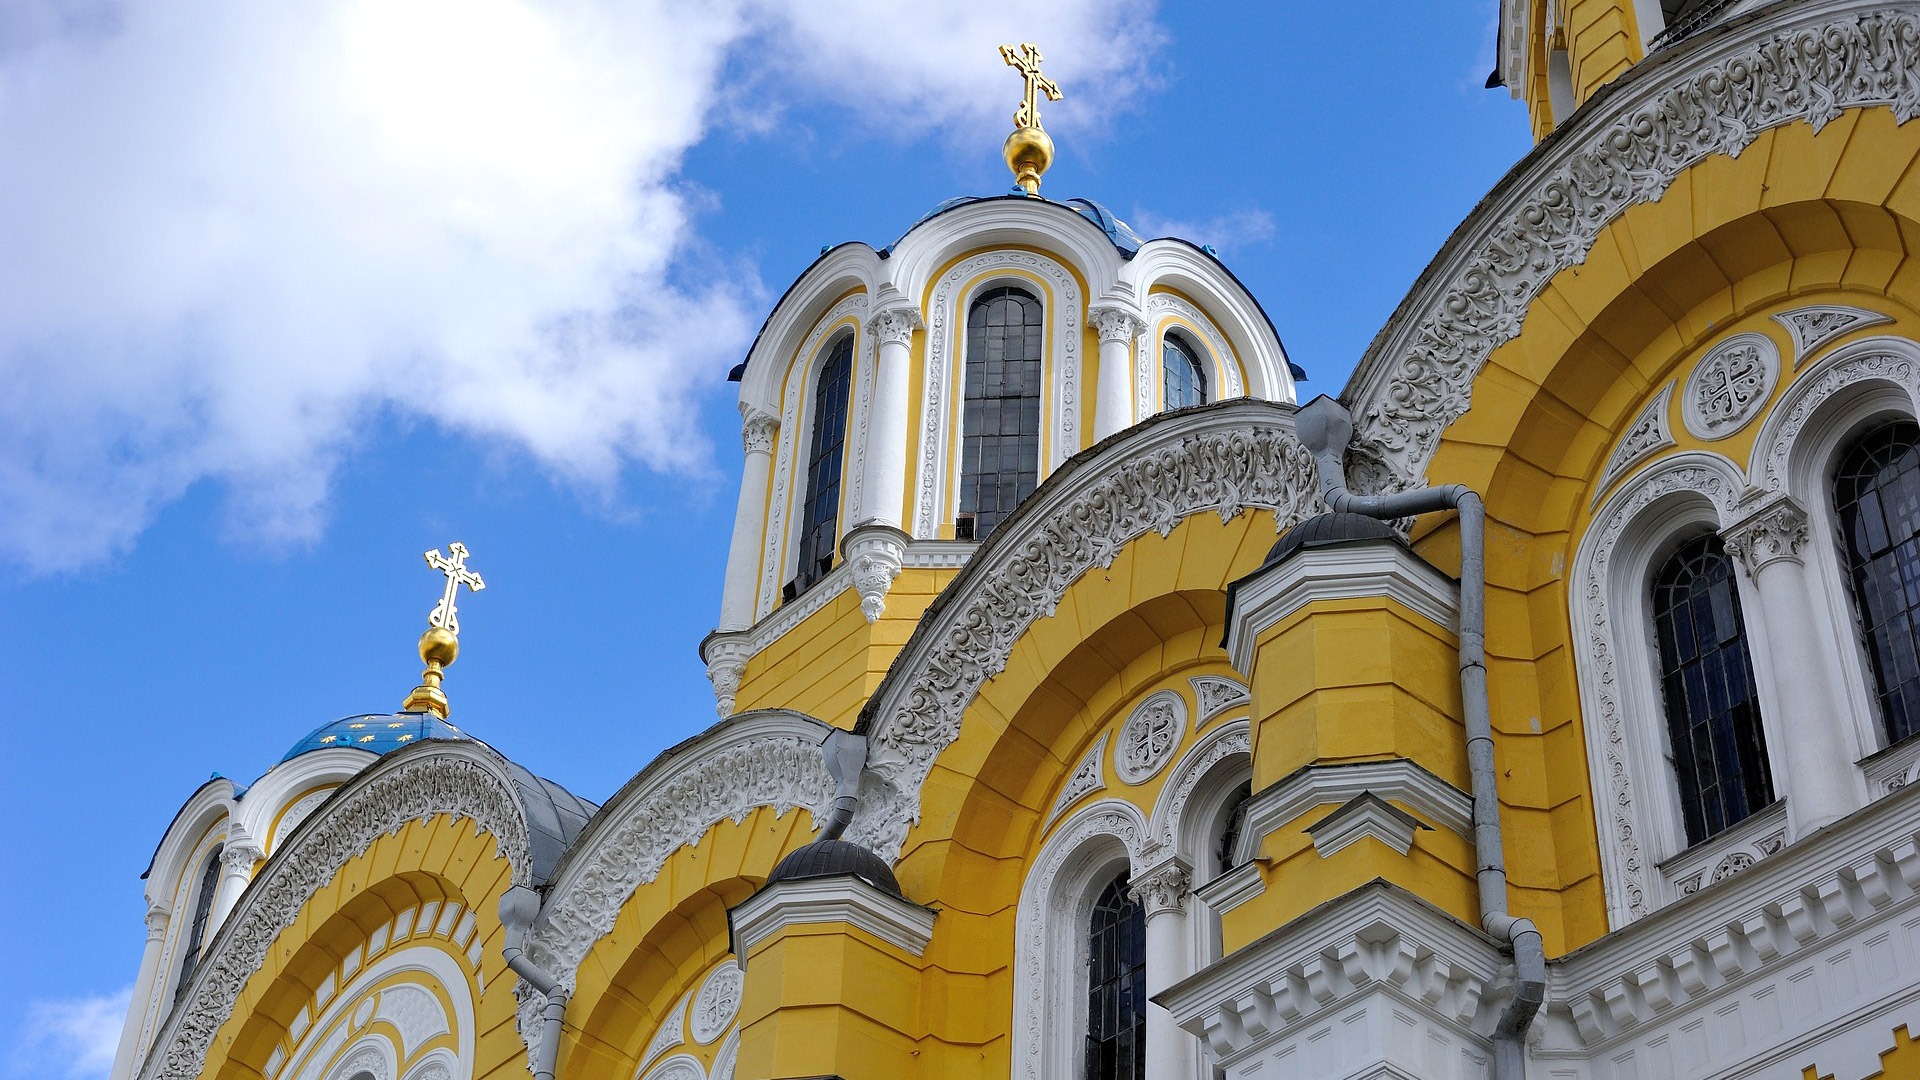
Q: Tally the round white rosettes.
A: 3